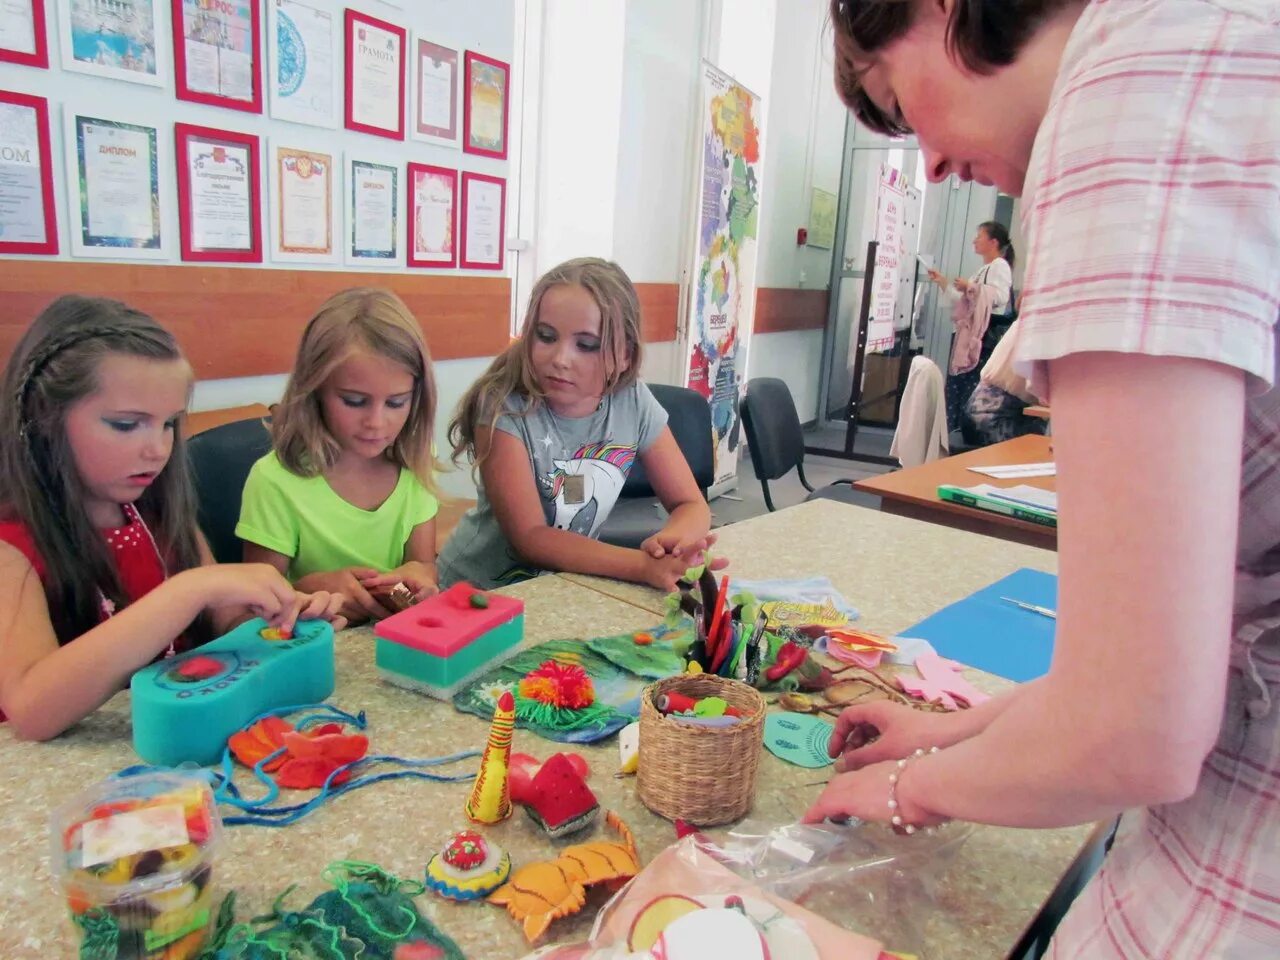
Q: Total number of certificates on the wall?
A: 14